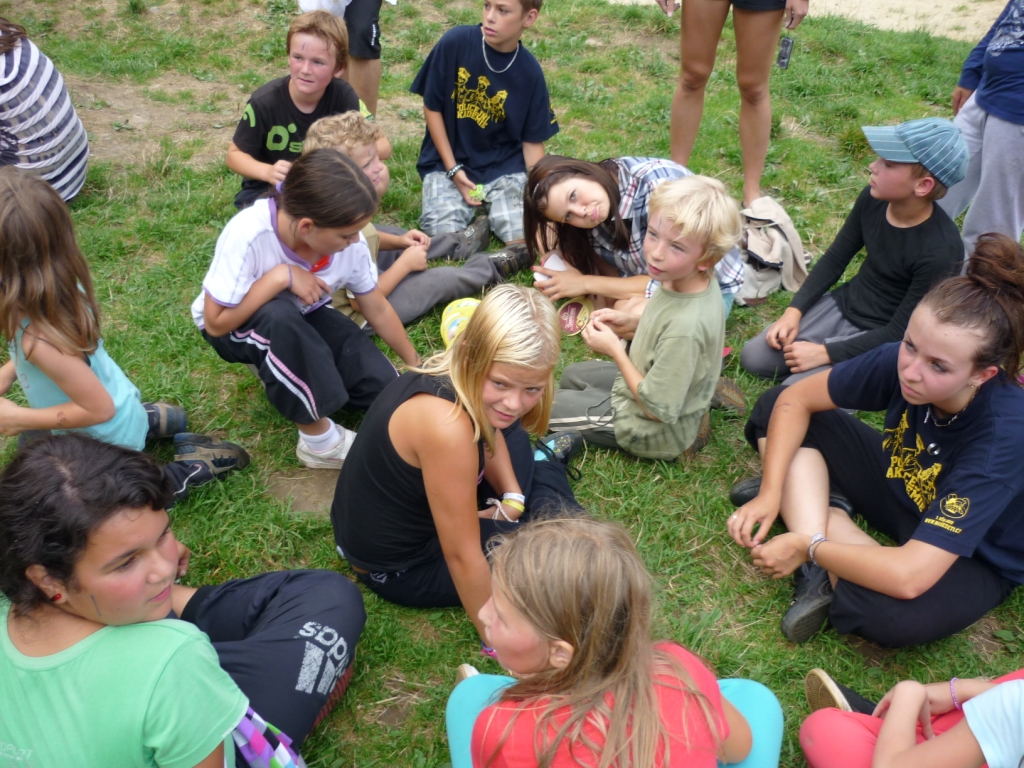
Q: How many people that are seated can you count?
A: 14